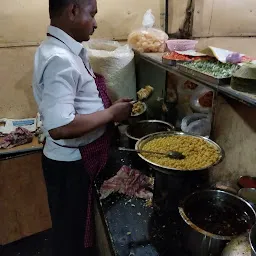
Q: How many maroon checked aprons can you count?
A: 1